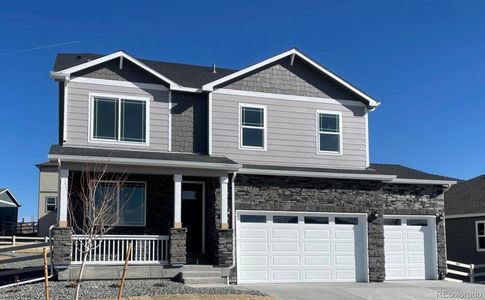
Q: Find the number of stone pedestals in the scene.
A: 3